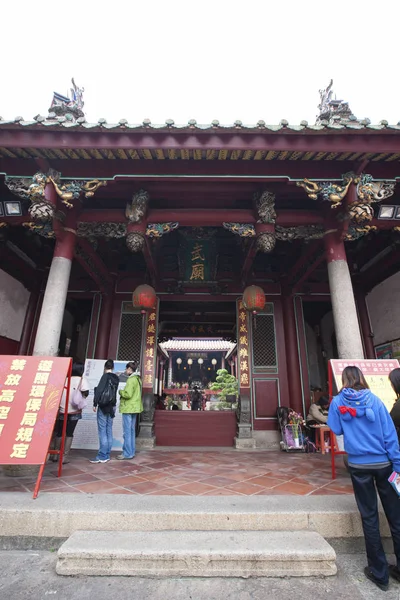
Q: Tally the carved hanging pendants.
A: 4